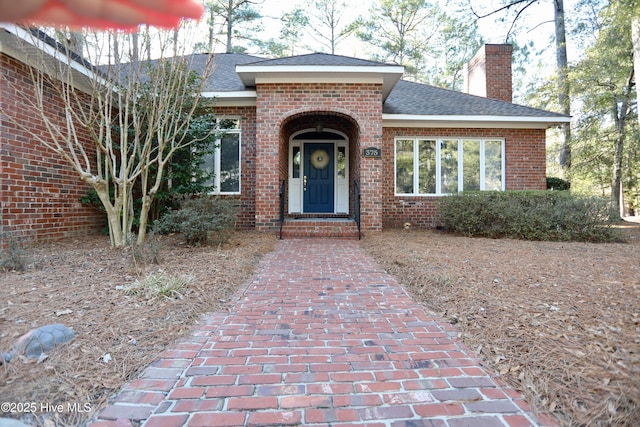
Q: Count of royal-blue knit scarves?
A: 0